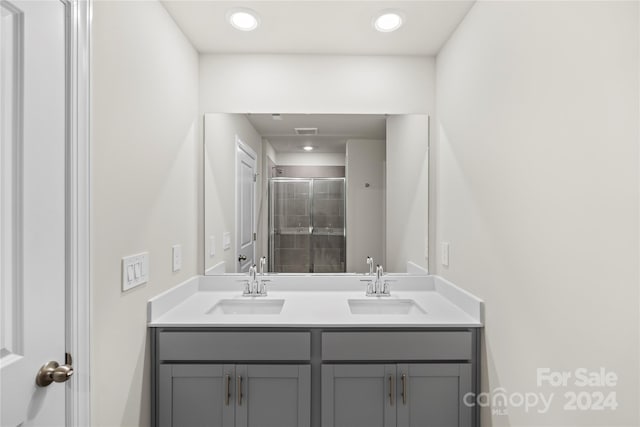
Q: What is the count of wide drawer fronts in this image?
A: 2